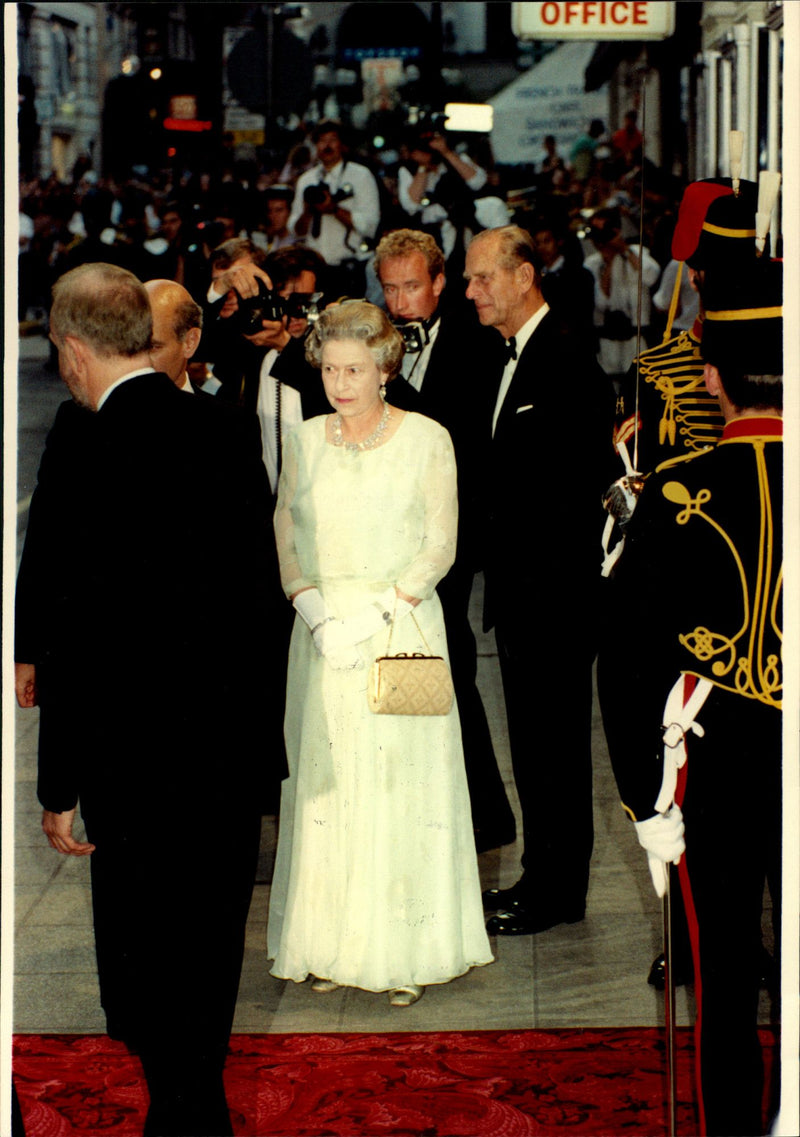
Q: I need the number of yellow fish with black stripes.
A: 0